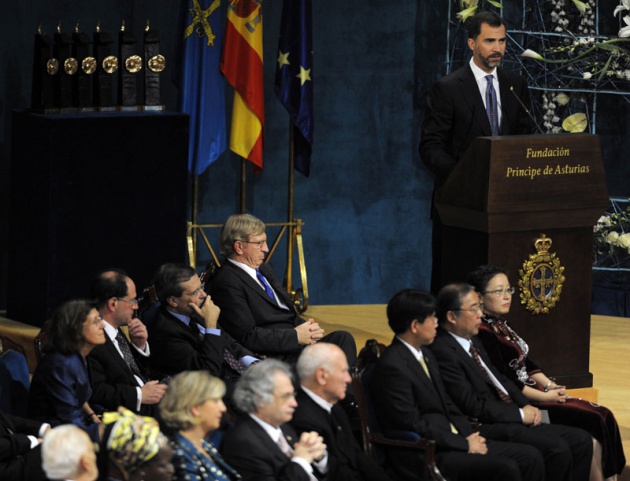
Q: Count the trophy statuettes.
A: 6